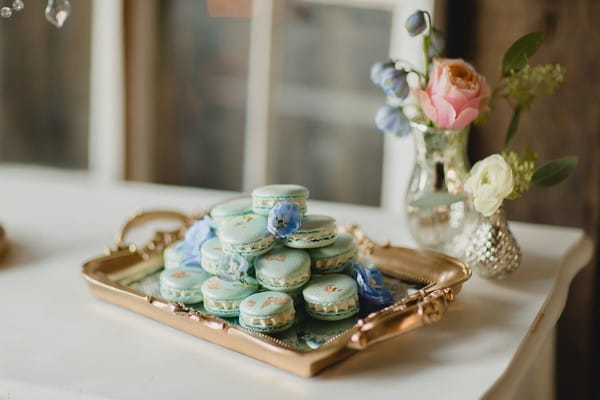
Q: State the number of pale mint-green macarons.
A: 12